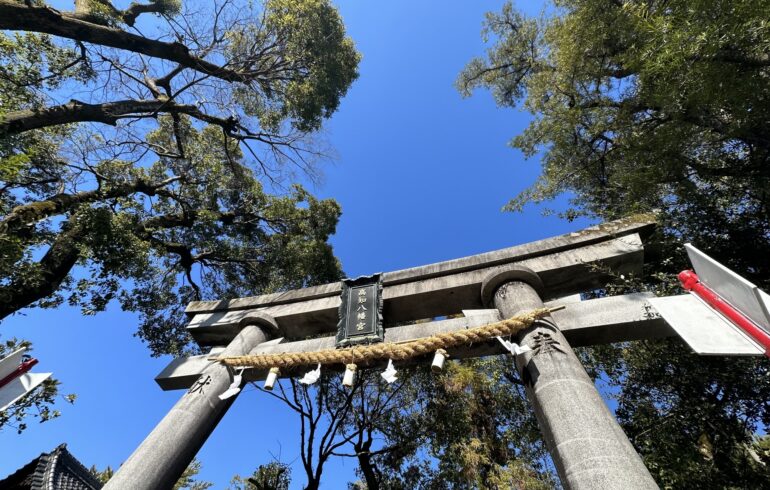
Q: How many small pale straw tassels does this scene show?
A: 3